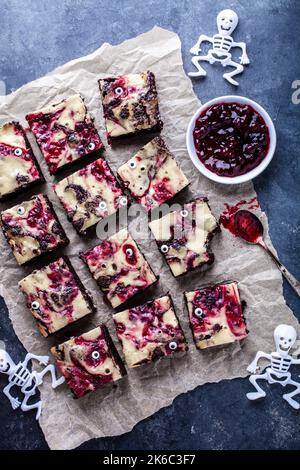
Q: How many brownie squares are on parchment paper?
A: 12